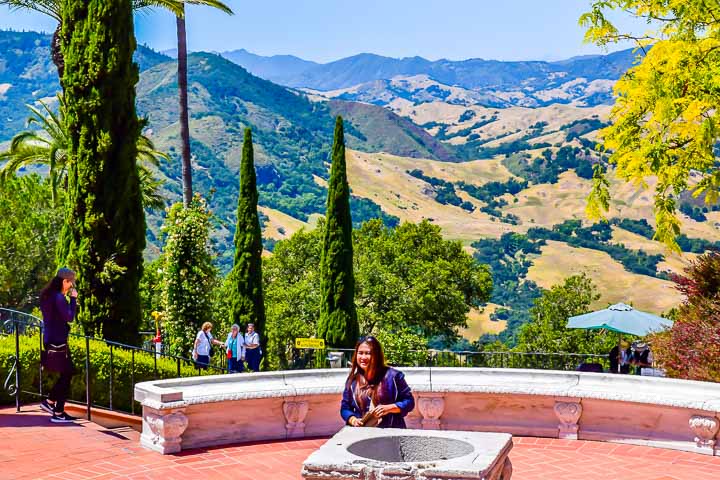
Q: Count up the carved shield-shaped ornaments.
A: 5